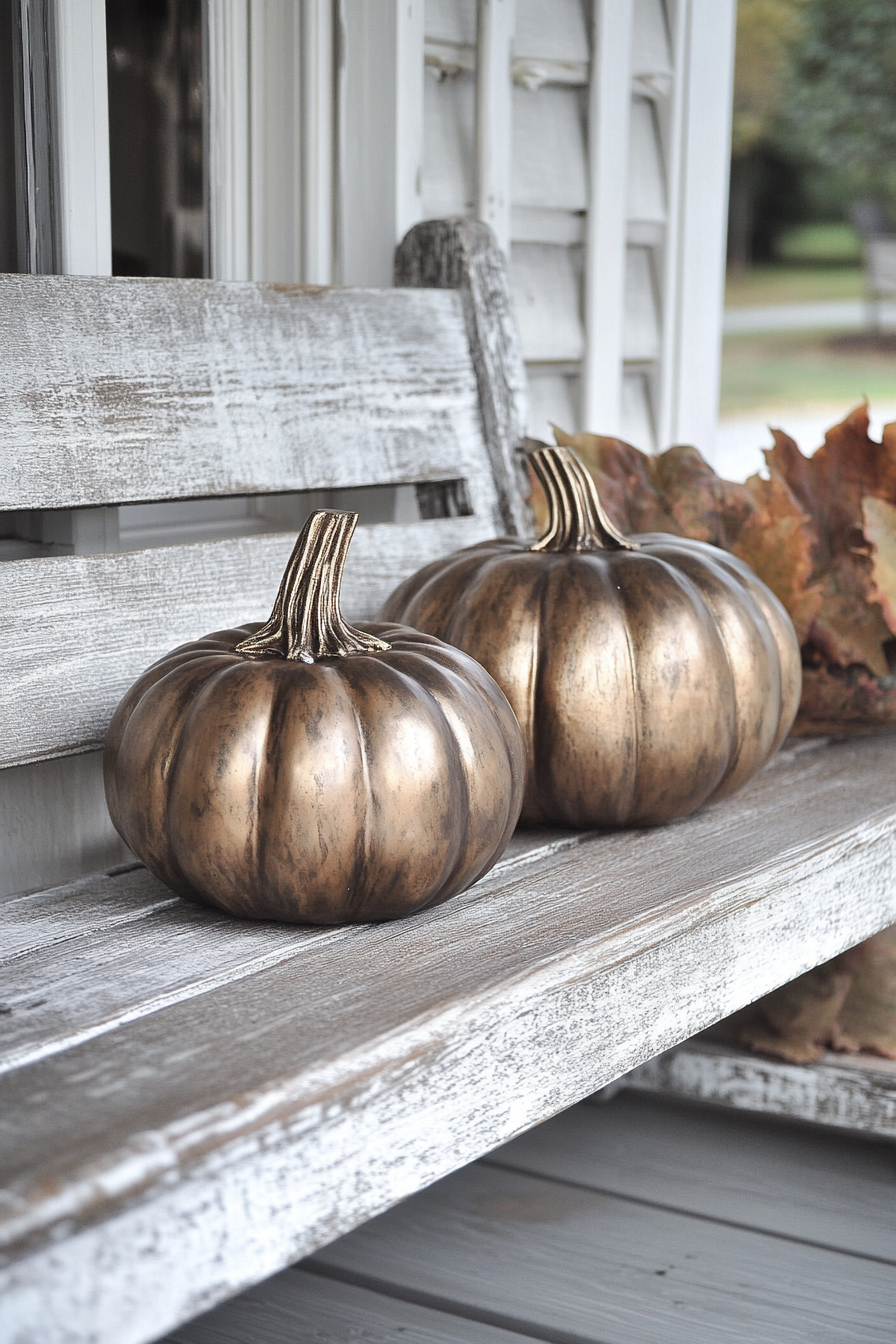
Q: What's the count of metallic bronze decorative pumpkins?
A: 2